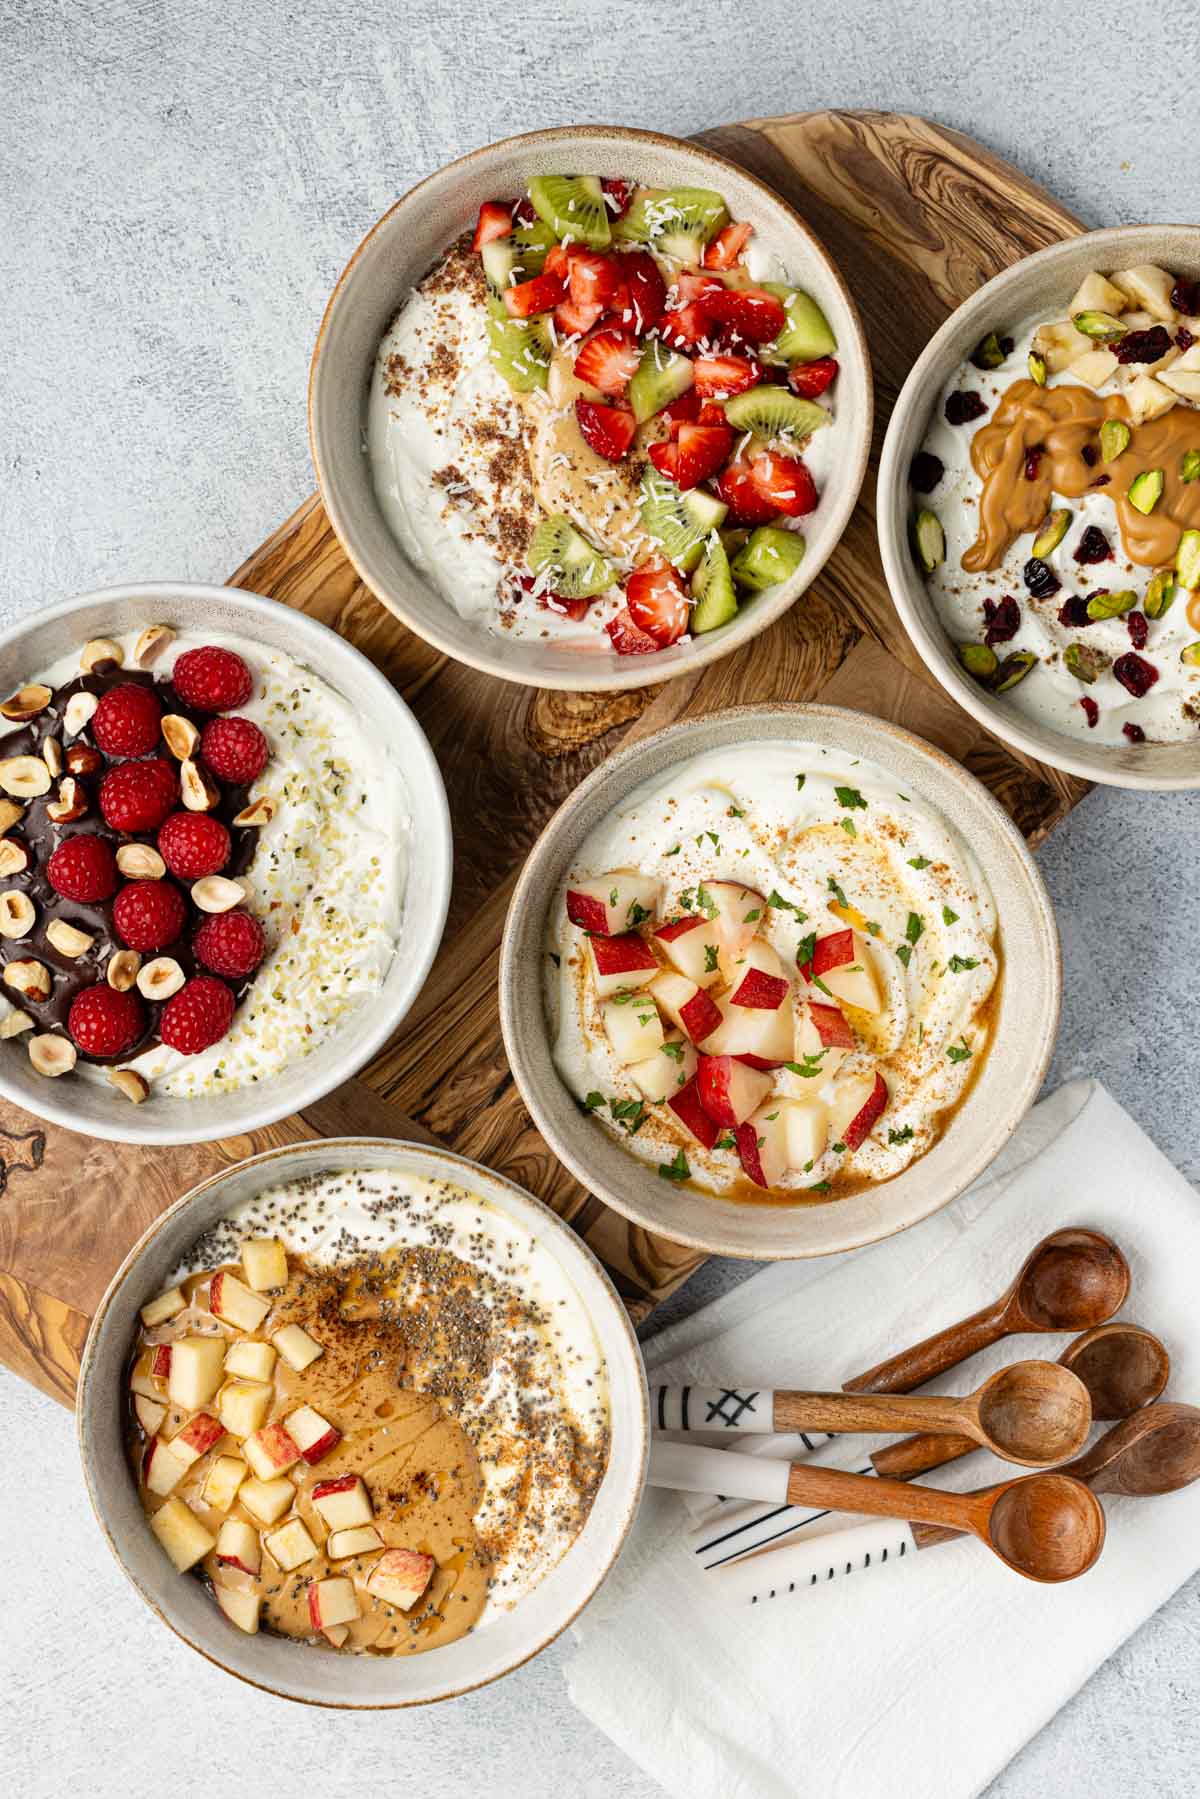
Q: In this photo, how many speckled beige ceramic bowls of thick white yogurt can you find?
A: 5